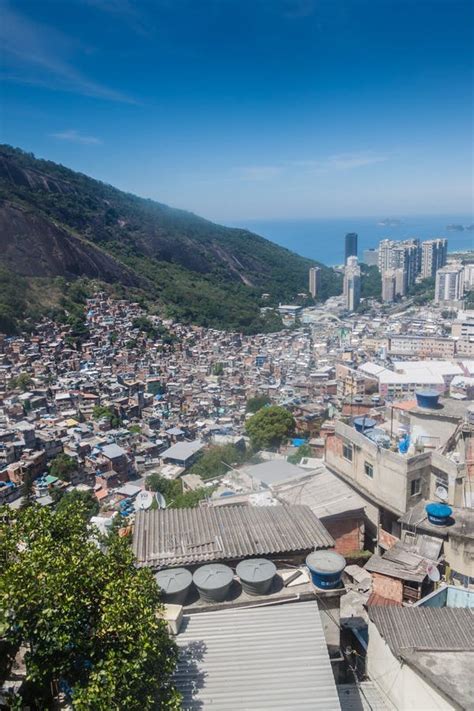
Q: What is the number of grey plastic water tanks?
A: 3